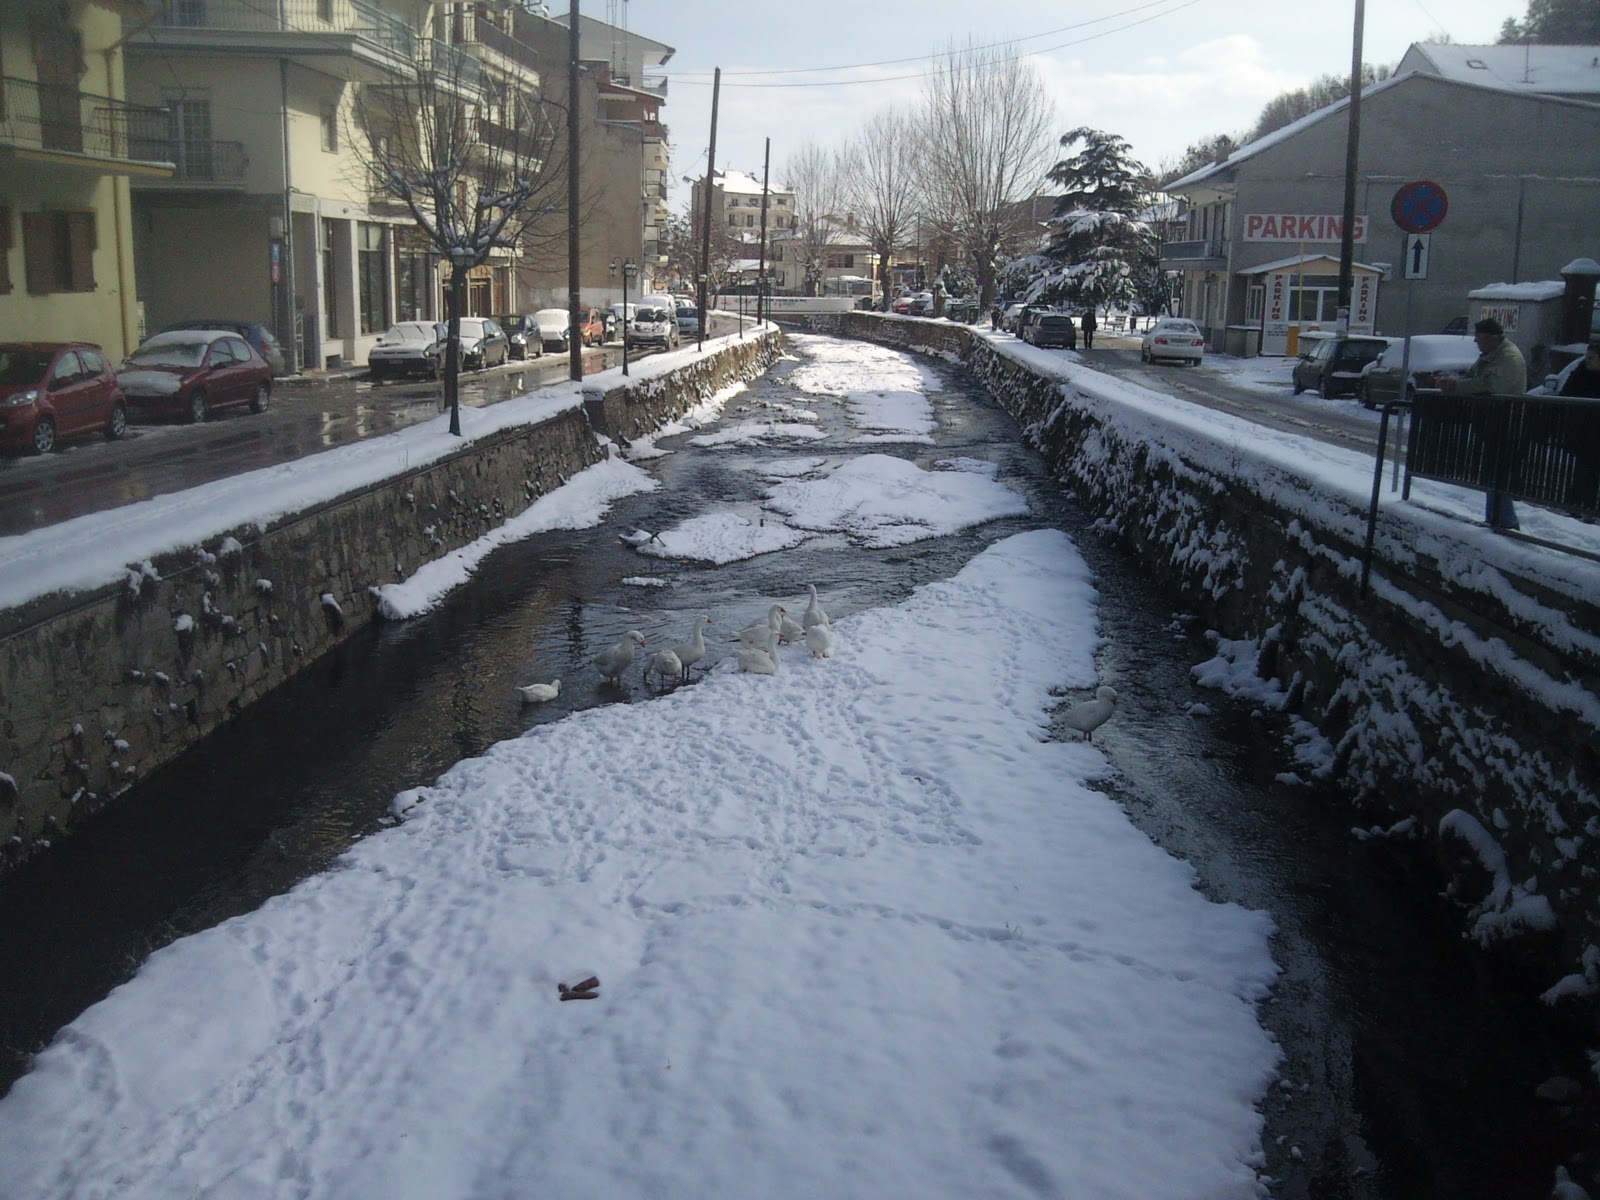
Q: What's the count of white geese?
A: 10